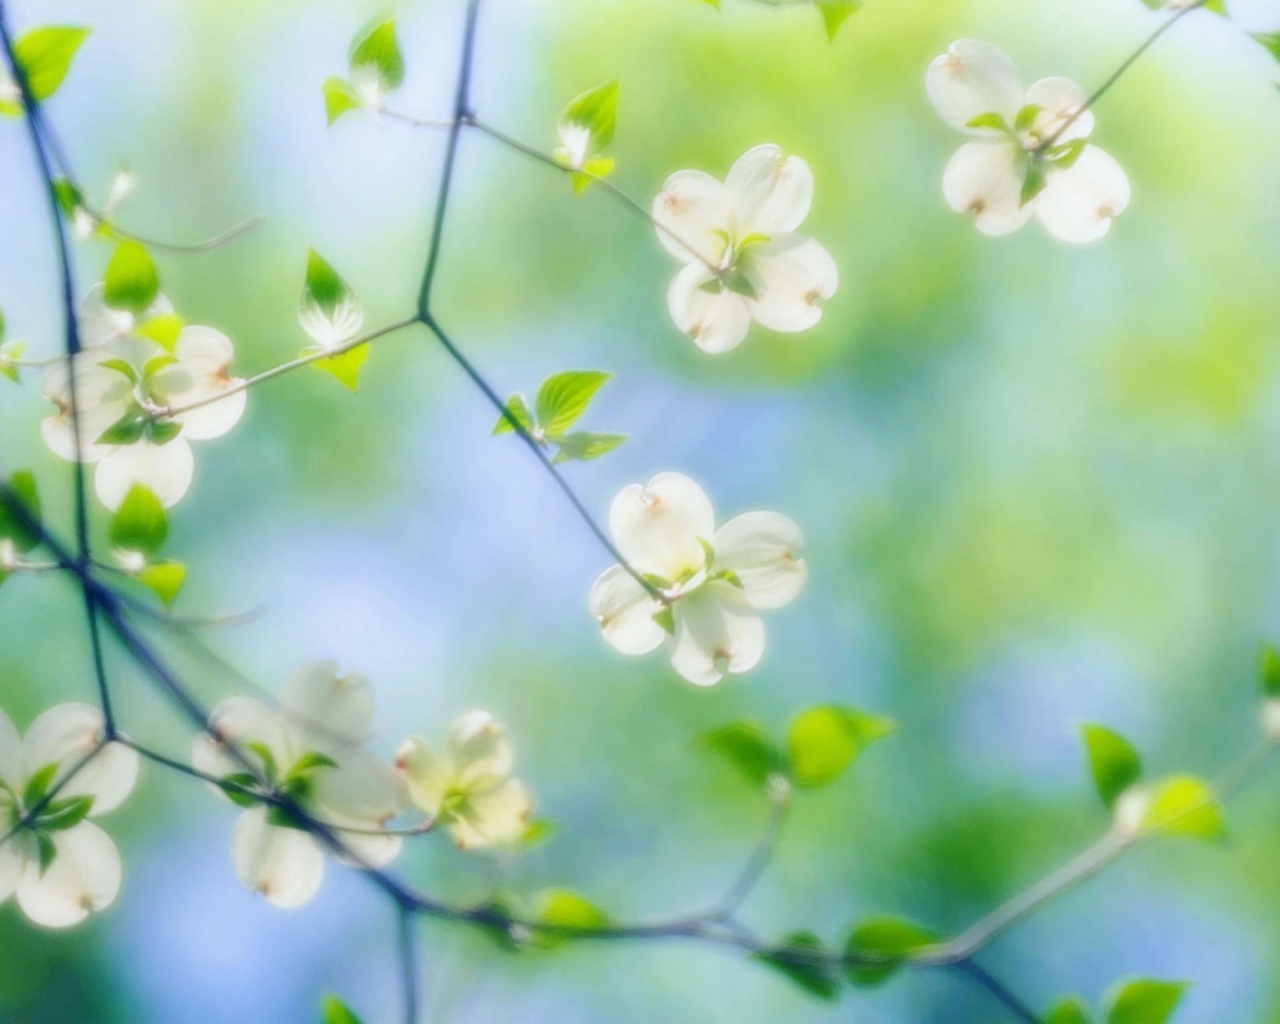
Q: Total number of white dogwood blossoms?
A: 7